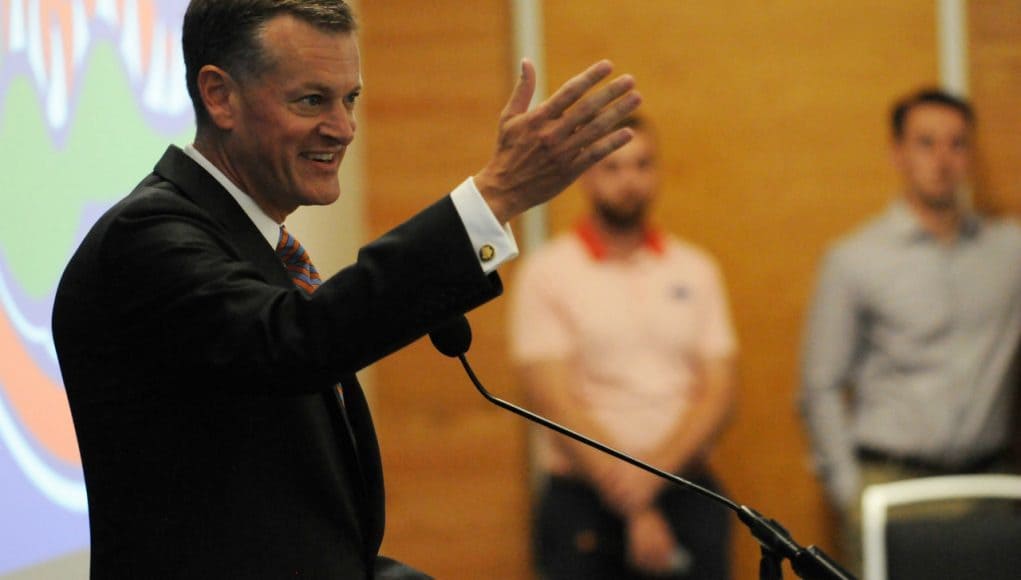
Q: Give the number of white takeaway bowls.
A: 0